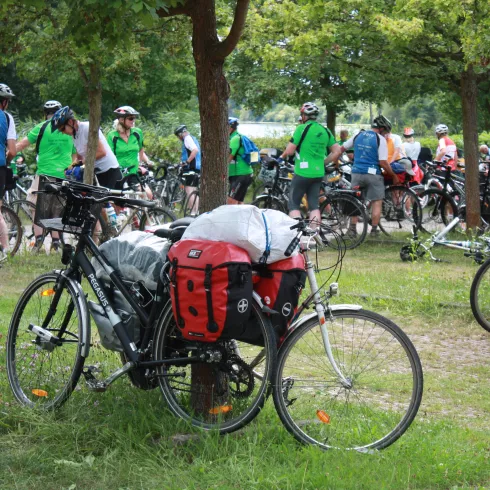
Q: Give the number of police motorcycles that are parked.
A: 0